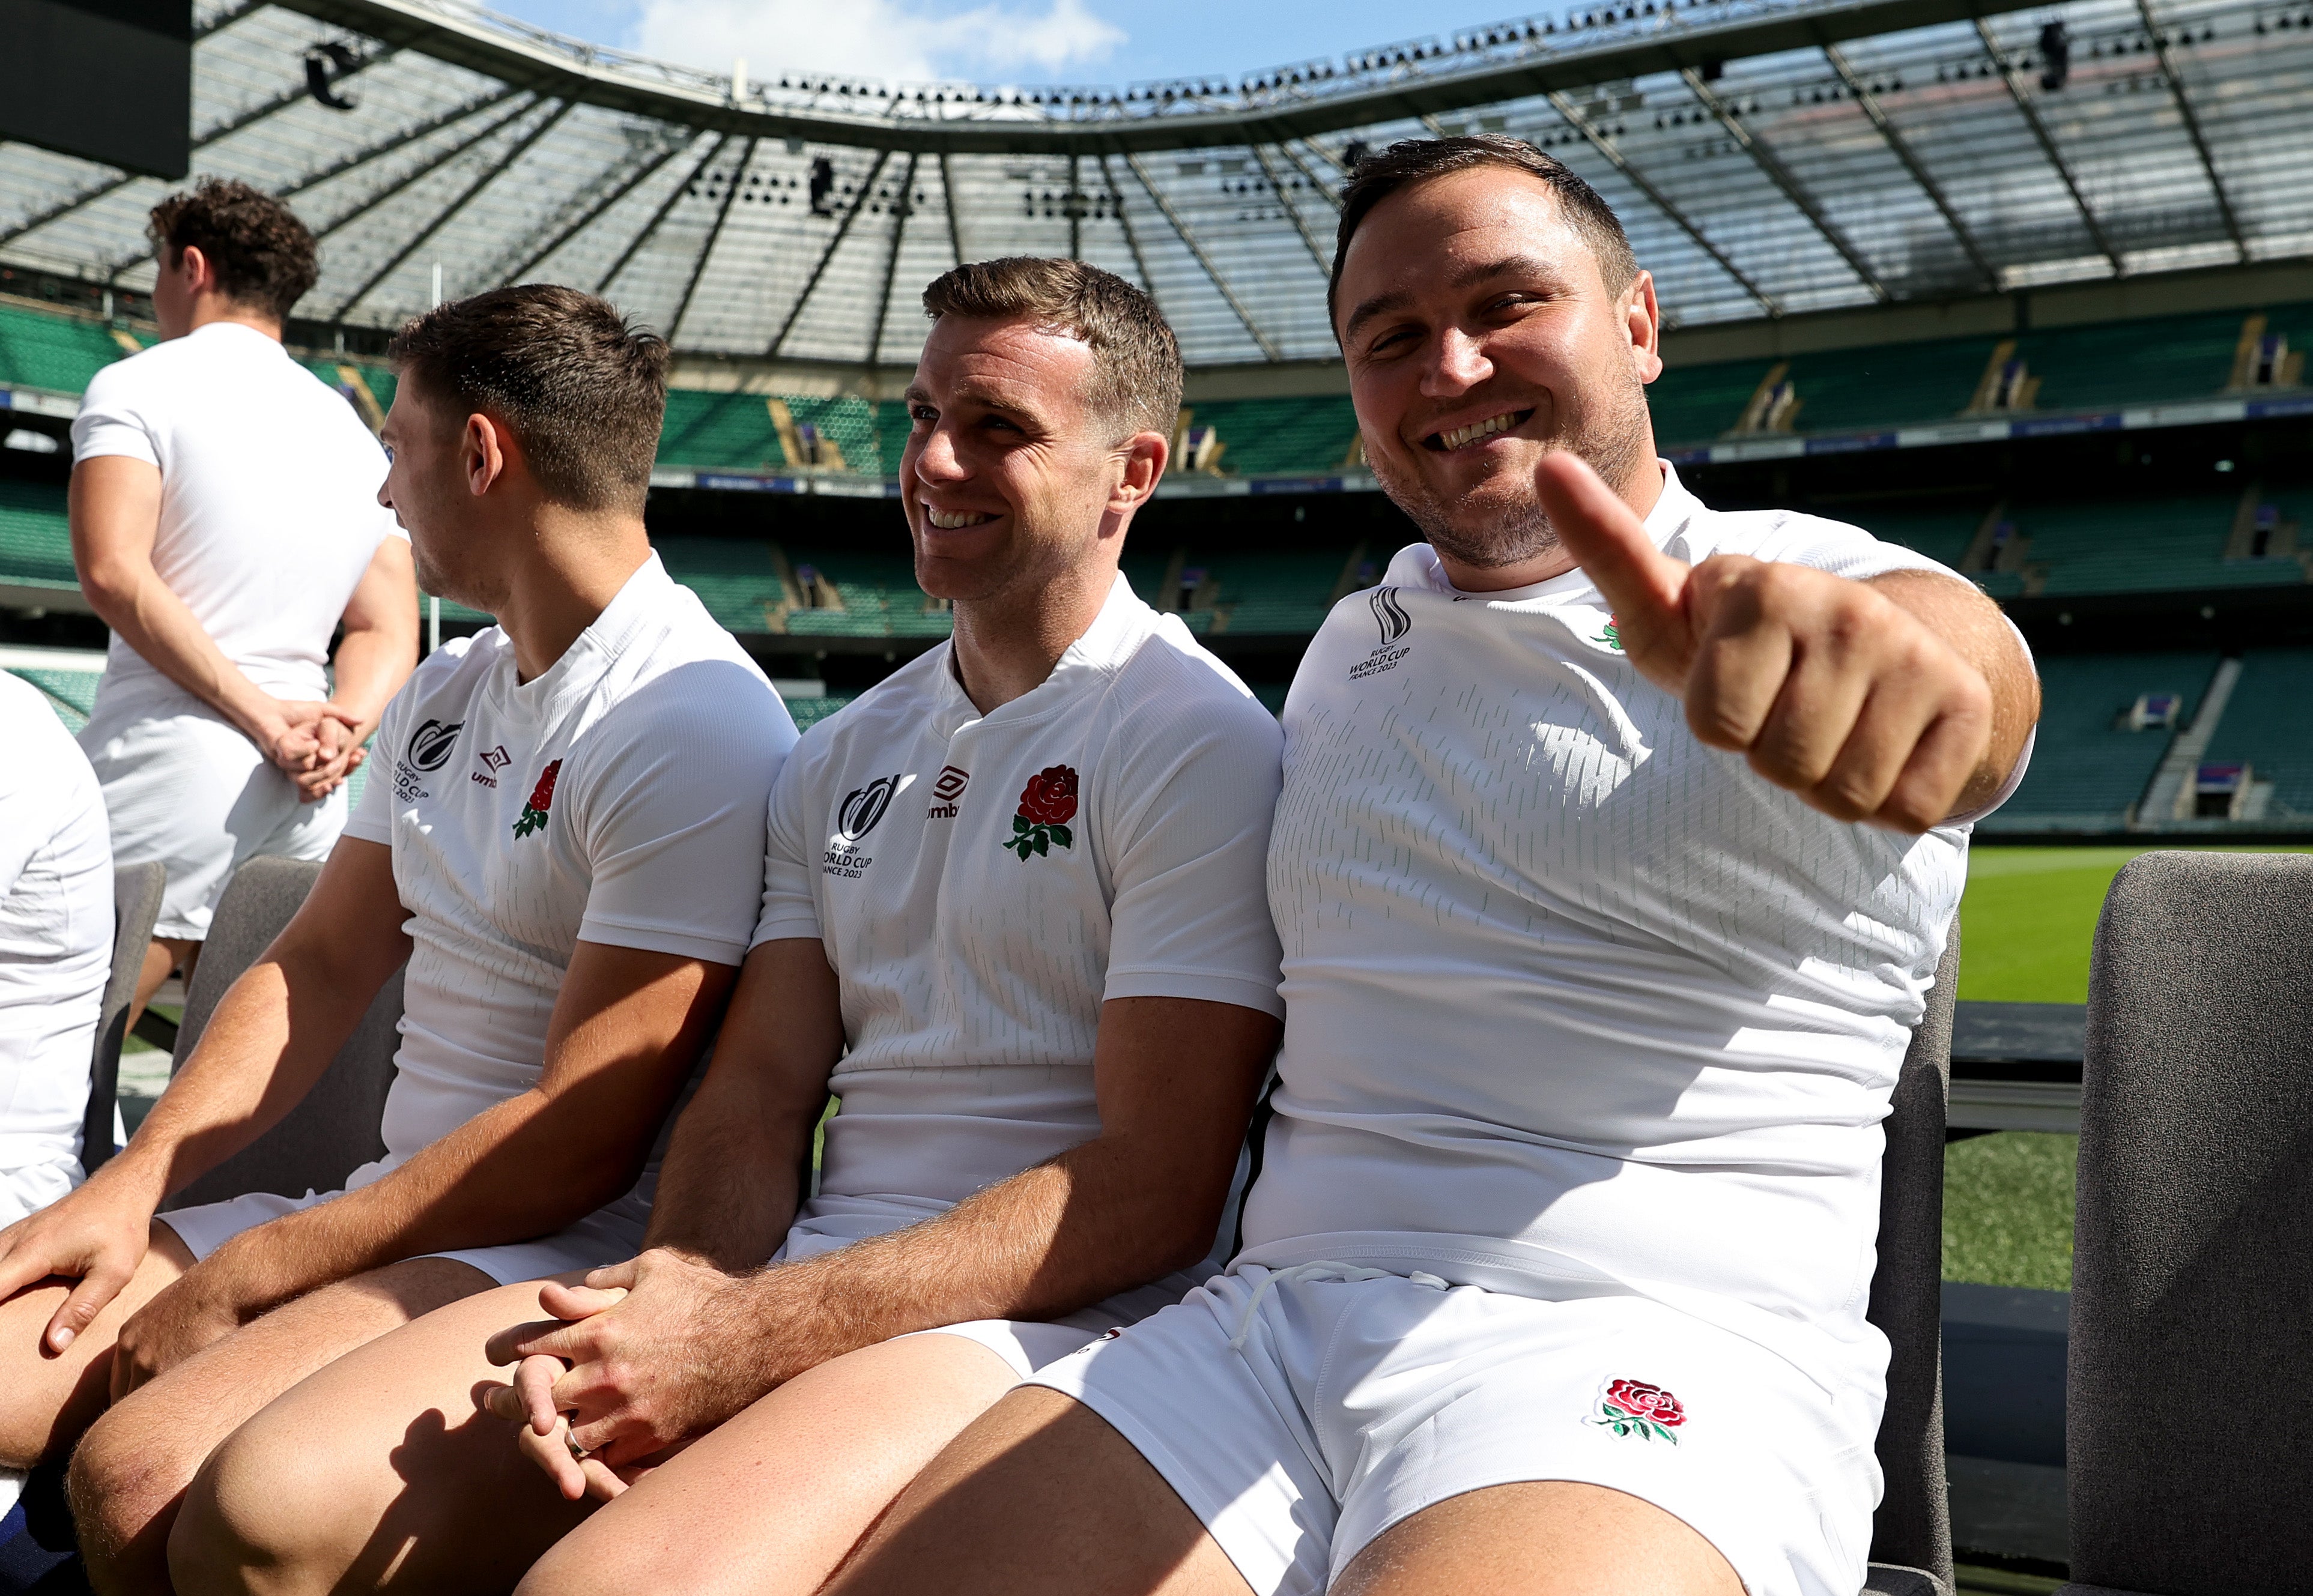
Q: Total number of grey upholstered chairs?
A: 4